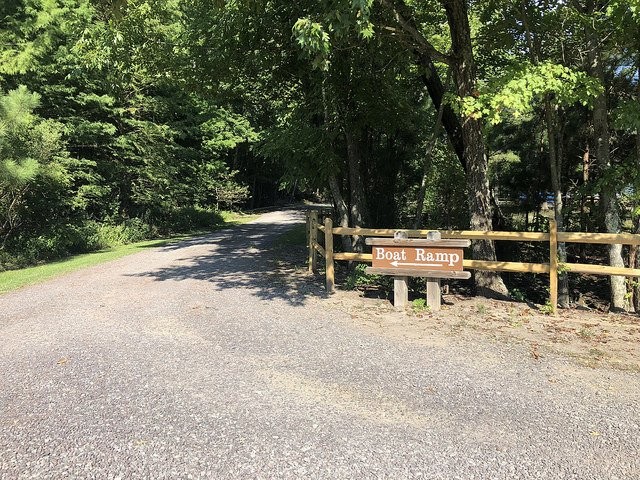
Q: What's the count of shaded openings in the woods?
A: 1